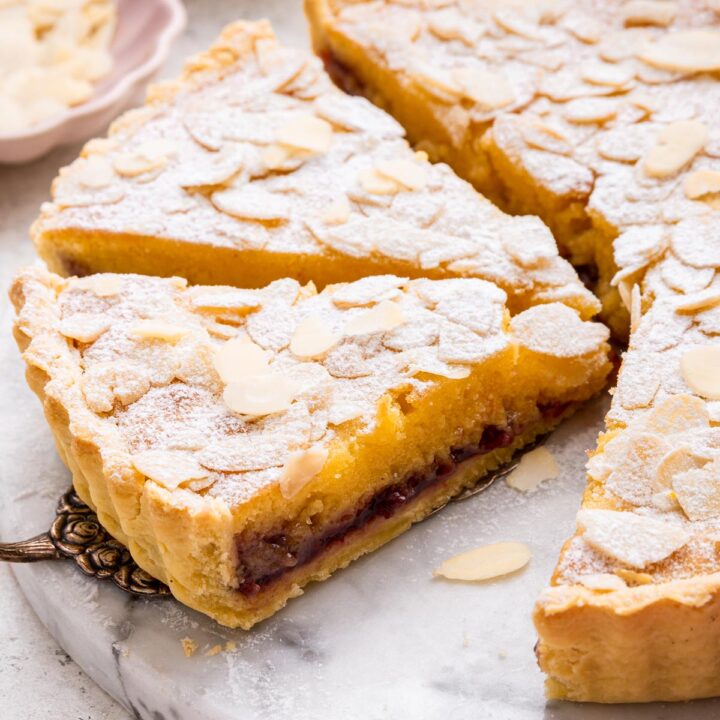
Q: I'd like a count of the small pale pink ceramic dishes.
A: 1